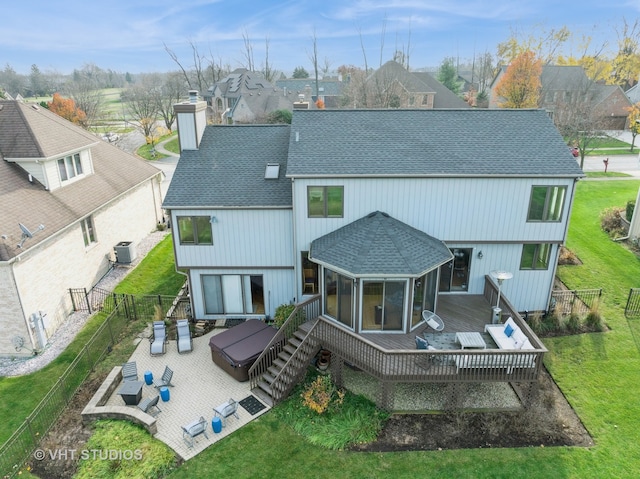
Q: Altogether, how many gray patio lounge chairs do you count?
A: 2